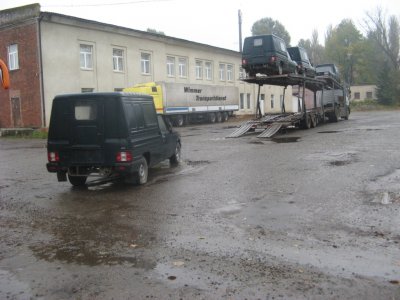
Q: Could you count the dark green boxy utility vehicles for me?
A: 4